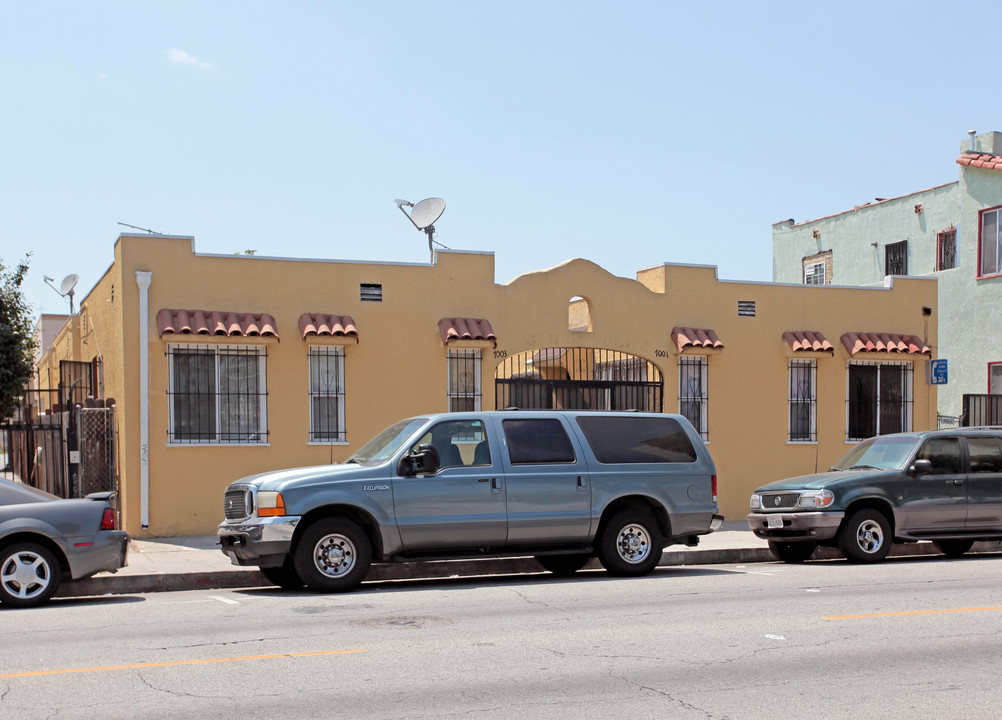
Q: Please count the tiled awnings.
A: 6